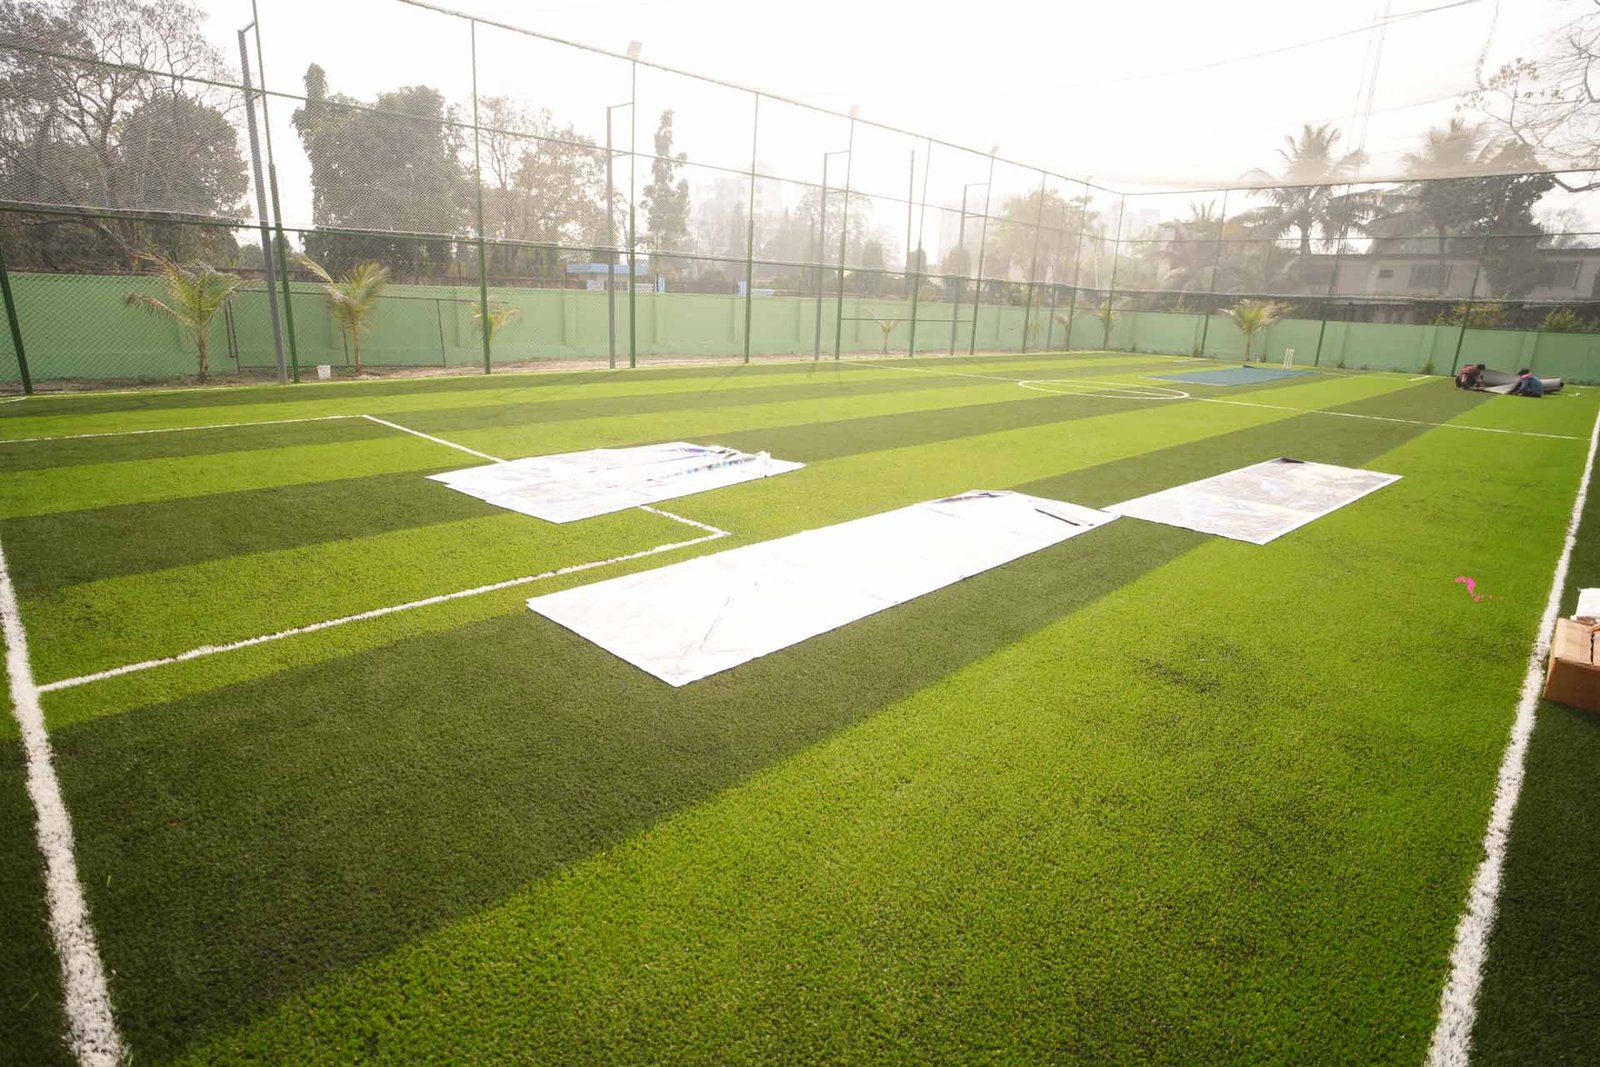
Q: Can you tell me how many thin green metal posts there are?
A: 14